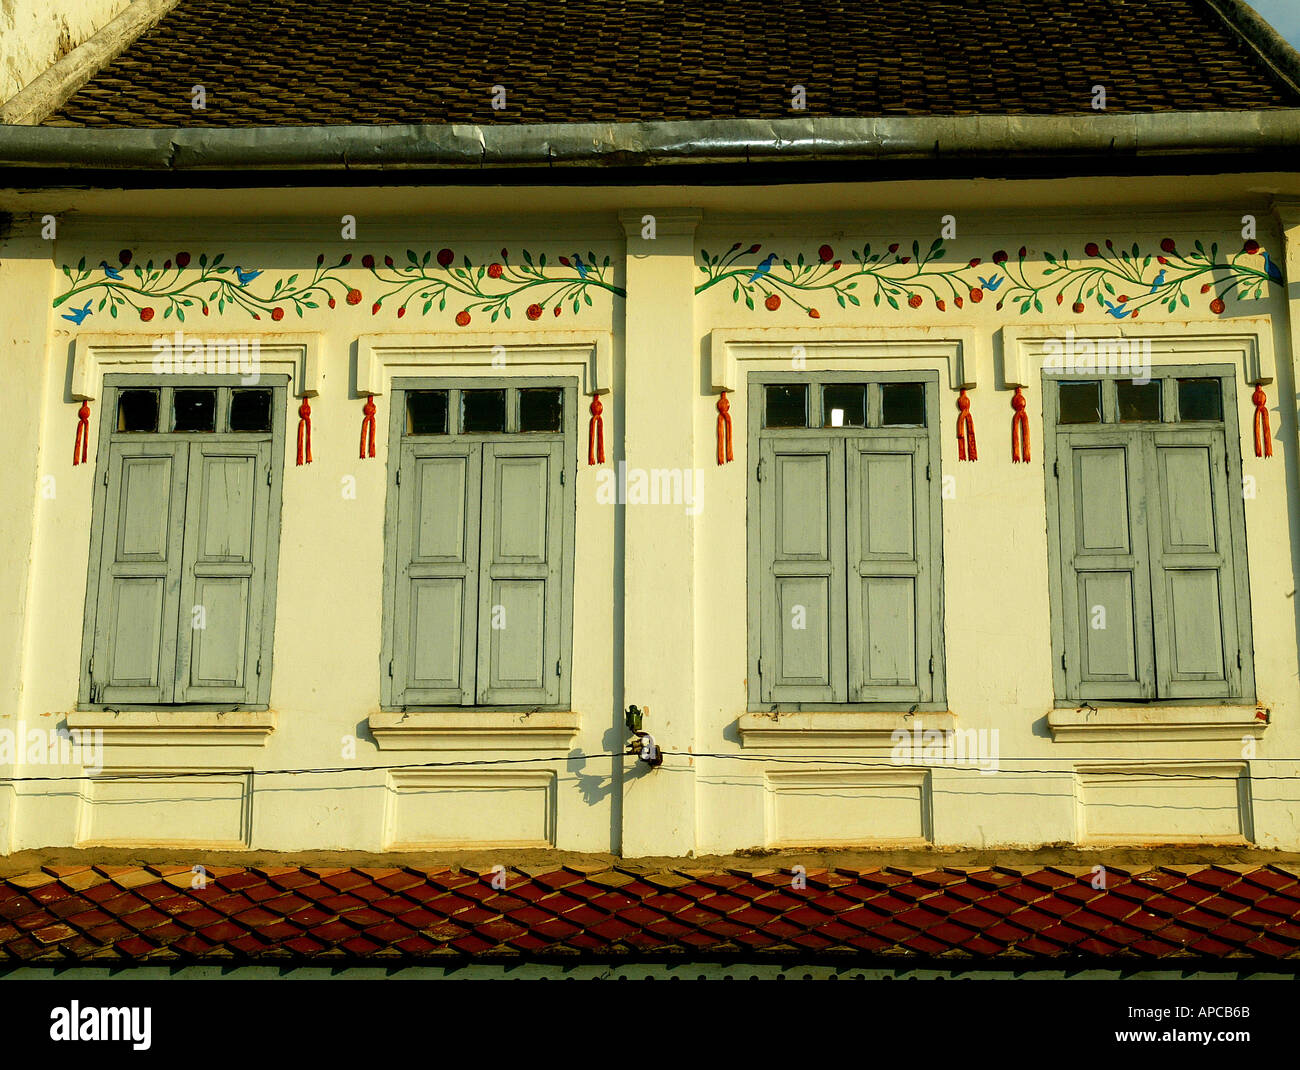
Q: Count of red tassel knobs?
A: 8